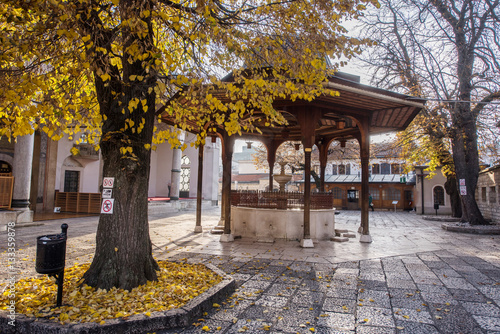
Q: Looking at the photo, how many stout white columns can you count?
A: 2